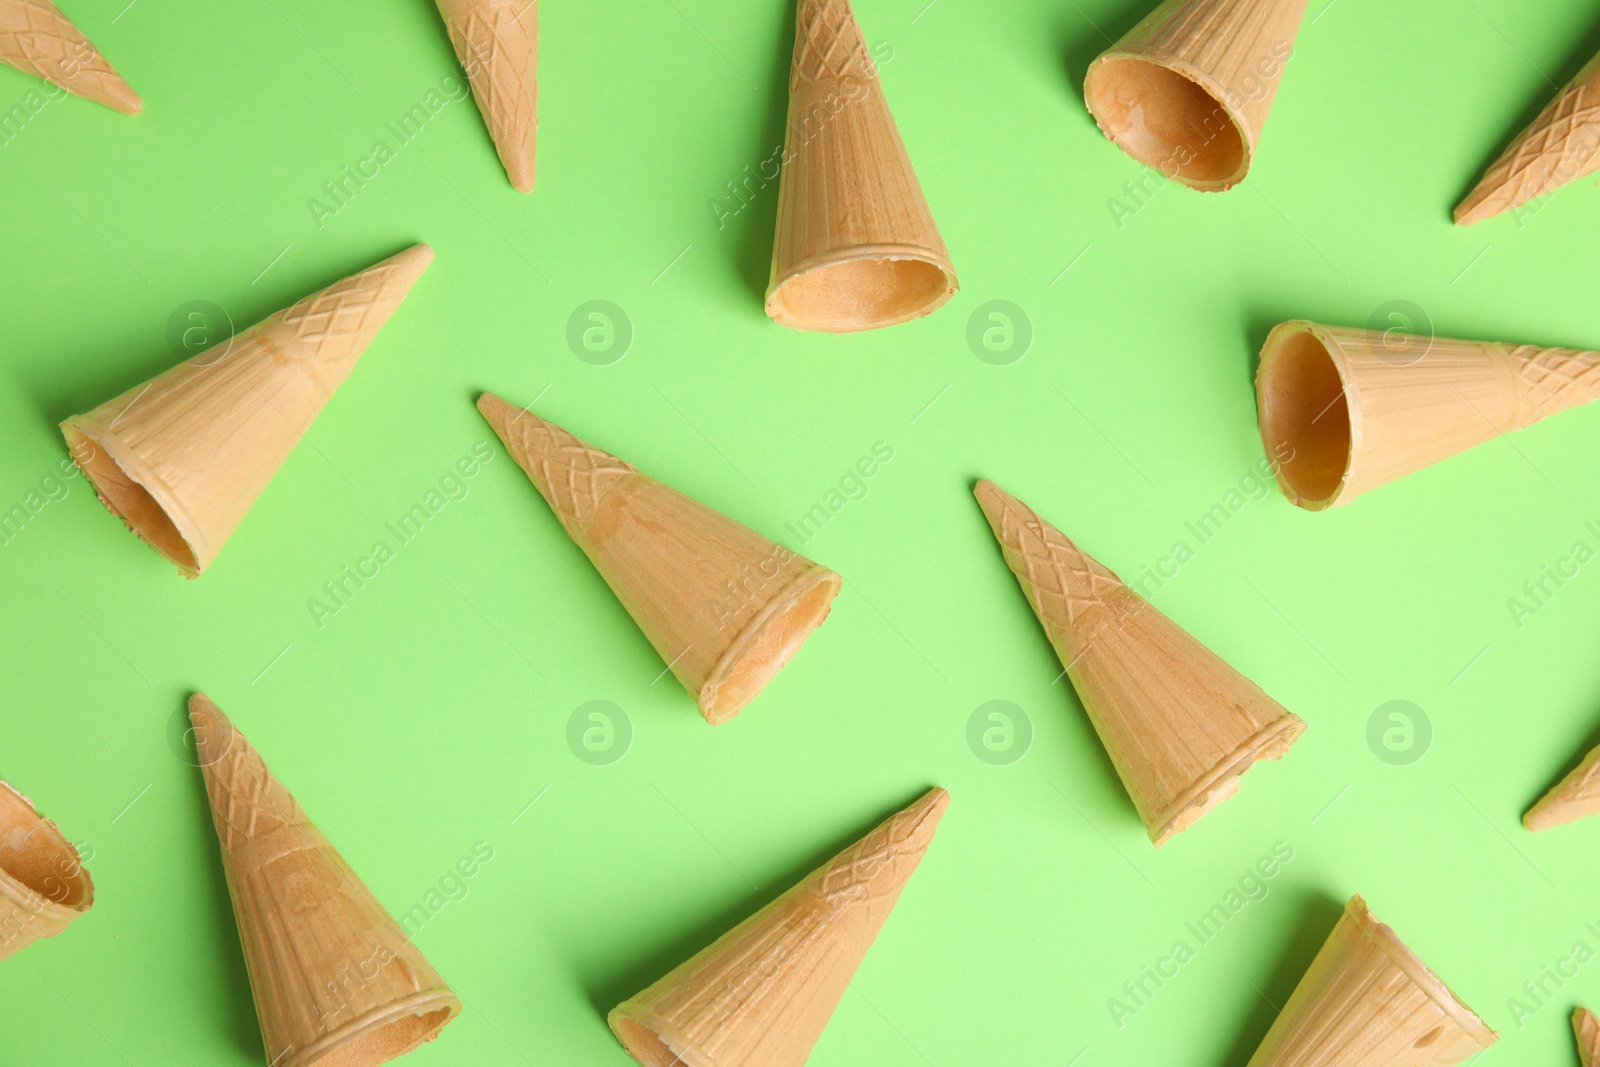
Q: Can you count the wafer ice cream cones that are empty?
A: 15